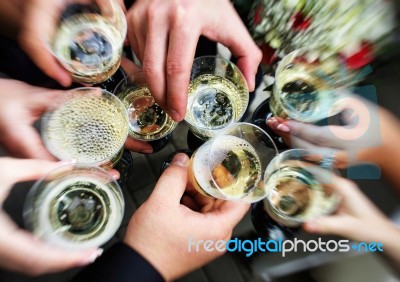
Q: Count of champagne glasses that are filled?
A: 8